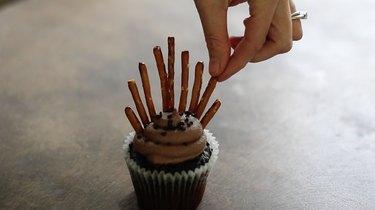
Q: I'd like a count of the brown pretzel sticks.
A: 9